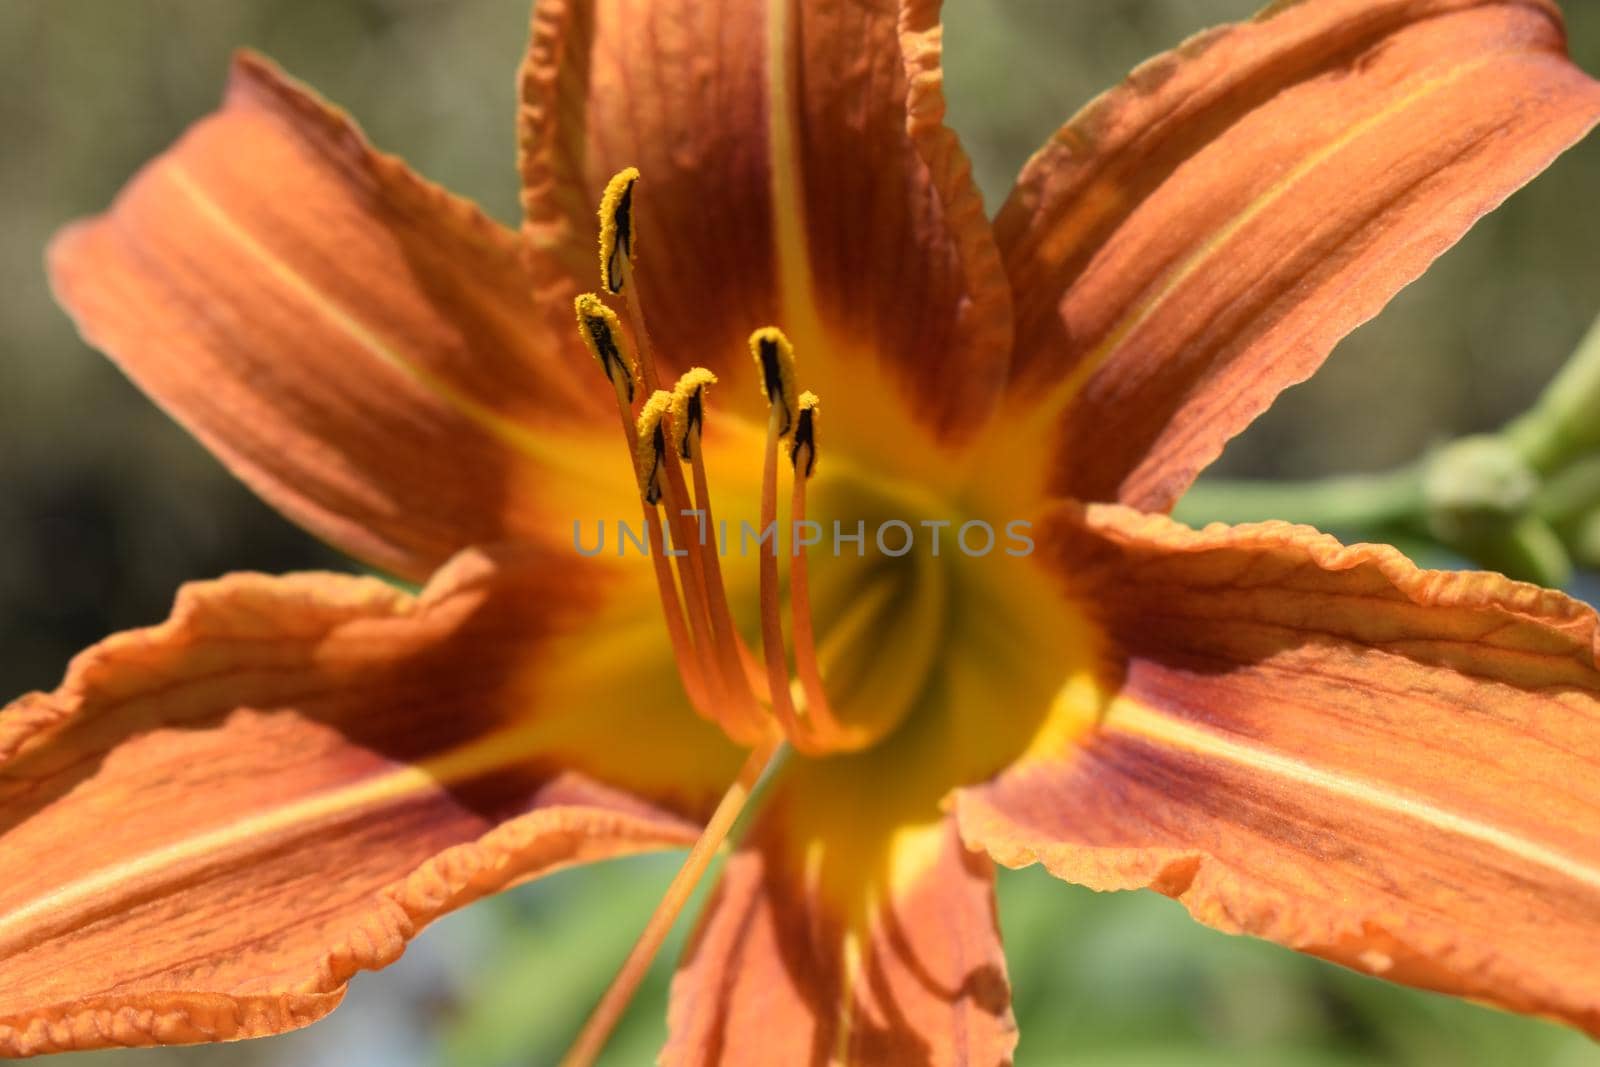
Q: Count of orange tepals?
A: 6